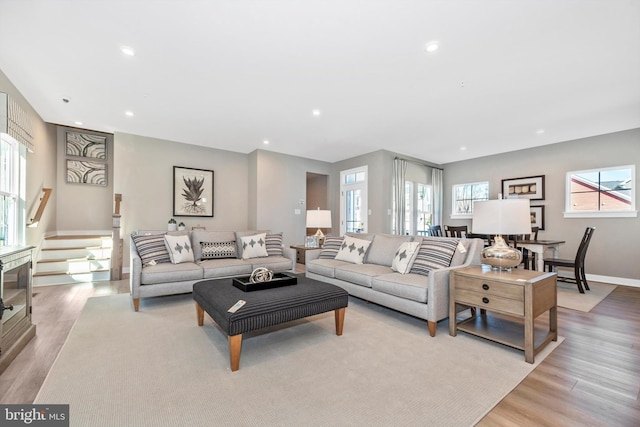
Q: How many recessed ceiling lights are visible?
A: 8